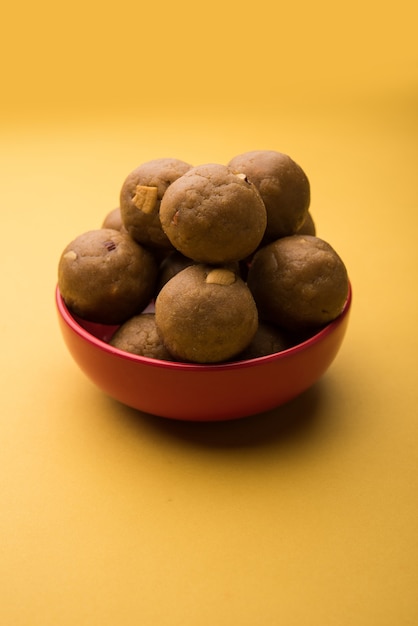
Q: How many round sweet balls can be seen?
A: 11